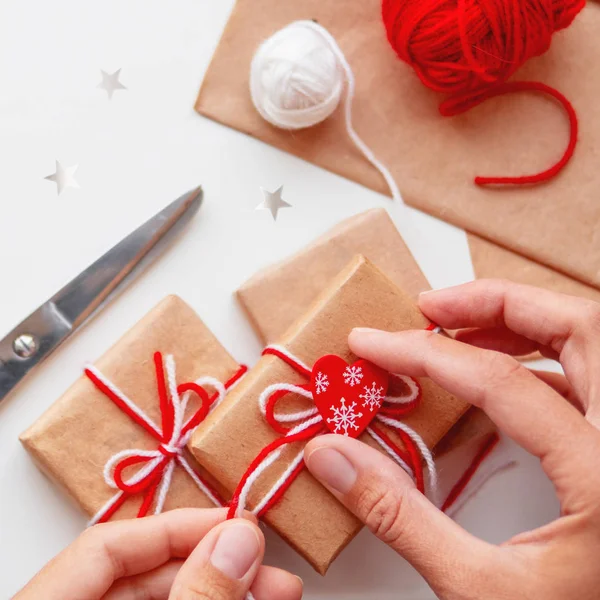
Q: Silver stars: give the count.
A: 3